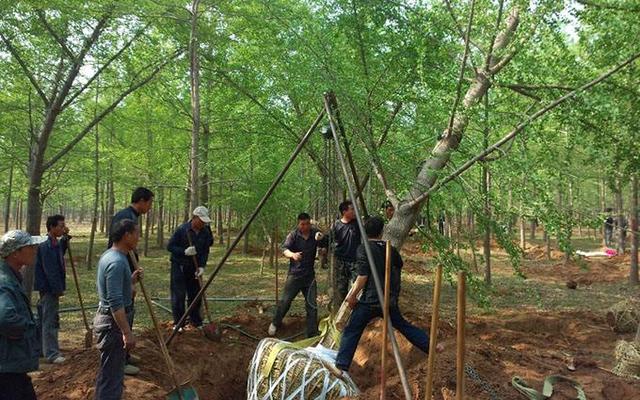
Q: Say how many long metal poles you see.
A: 3